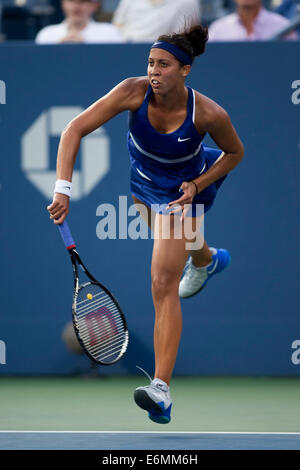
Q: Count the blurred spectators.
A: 3